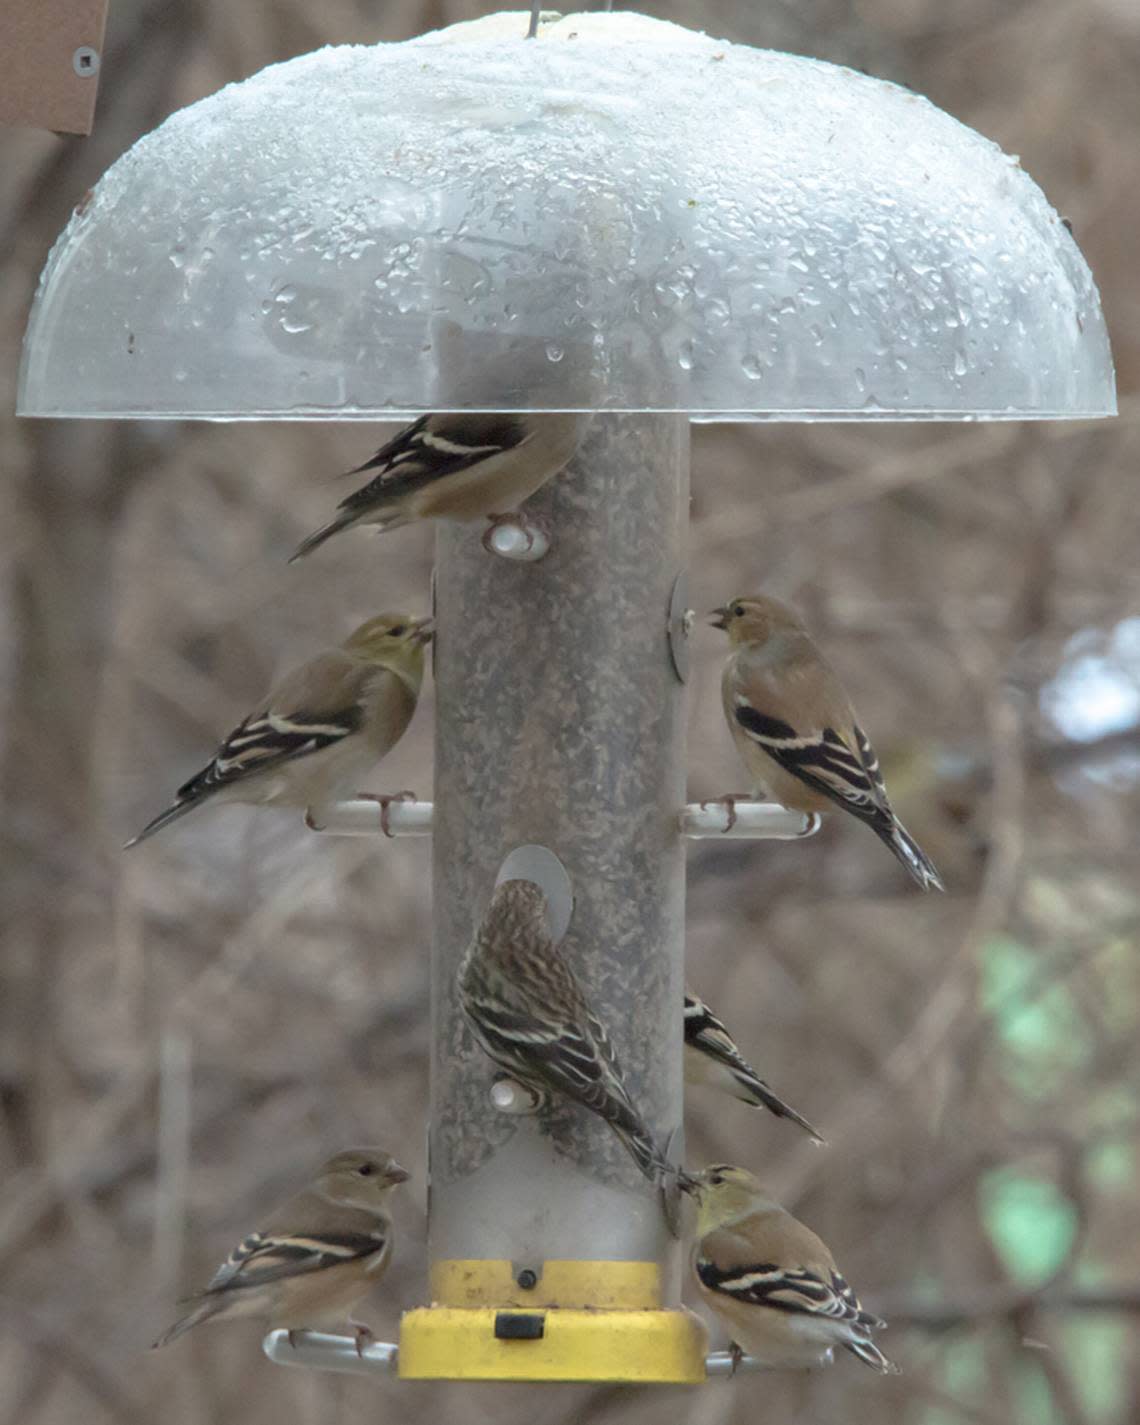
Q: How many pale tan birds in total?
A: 6